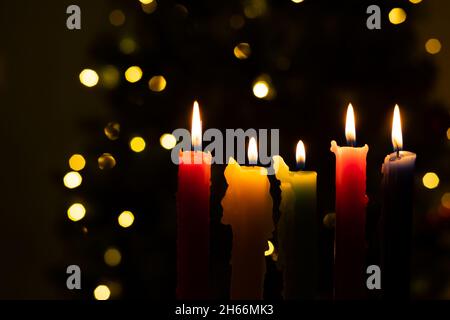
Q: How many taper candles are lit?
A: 5